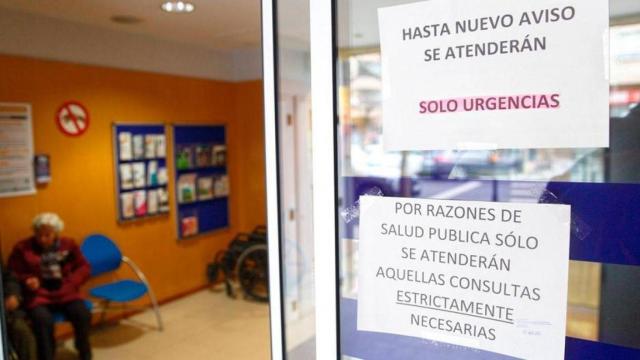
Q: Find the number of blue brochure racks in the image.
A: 2